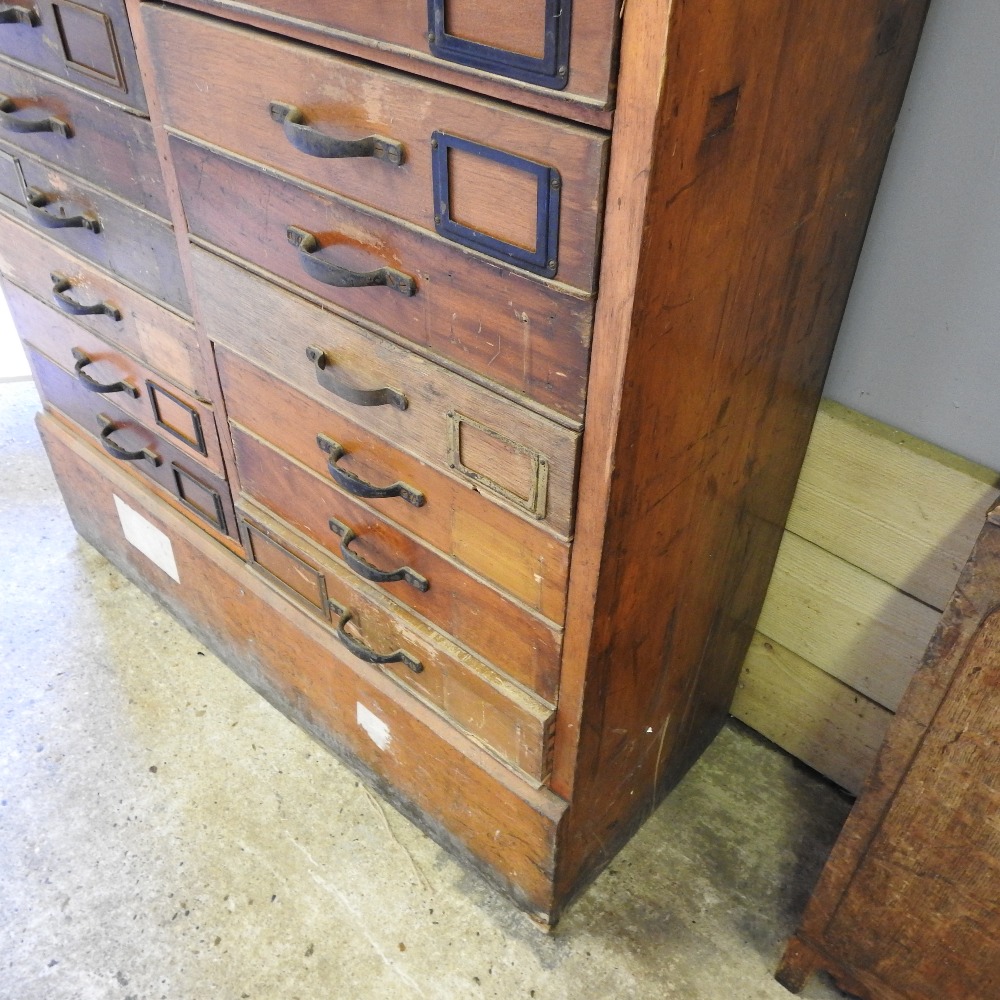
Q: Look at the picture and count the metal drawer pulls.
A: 12